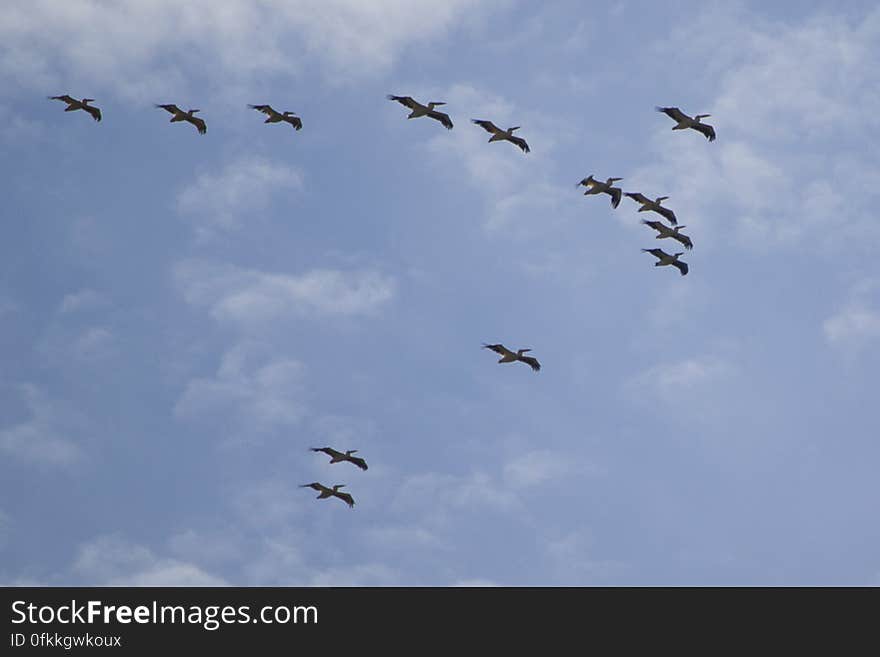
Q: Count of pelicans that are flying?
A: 13